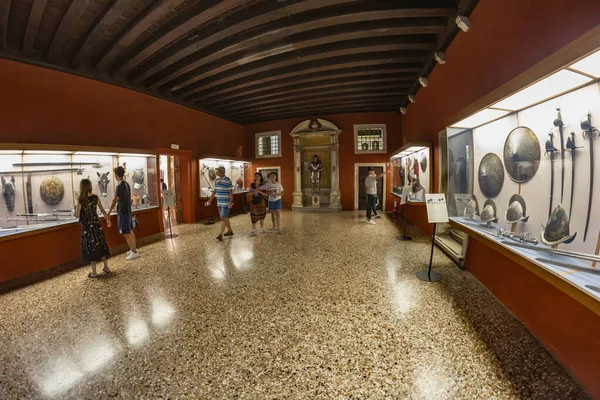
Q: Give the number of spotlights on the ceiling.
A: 5